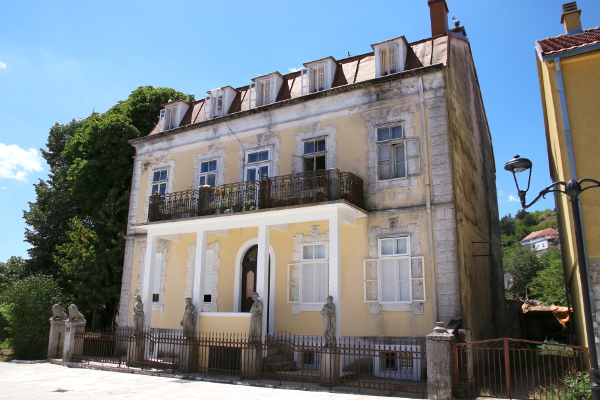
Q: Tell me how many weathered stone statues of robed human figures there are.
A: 4